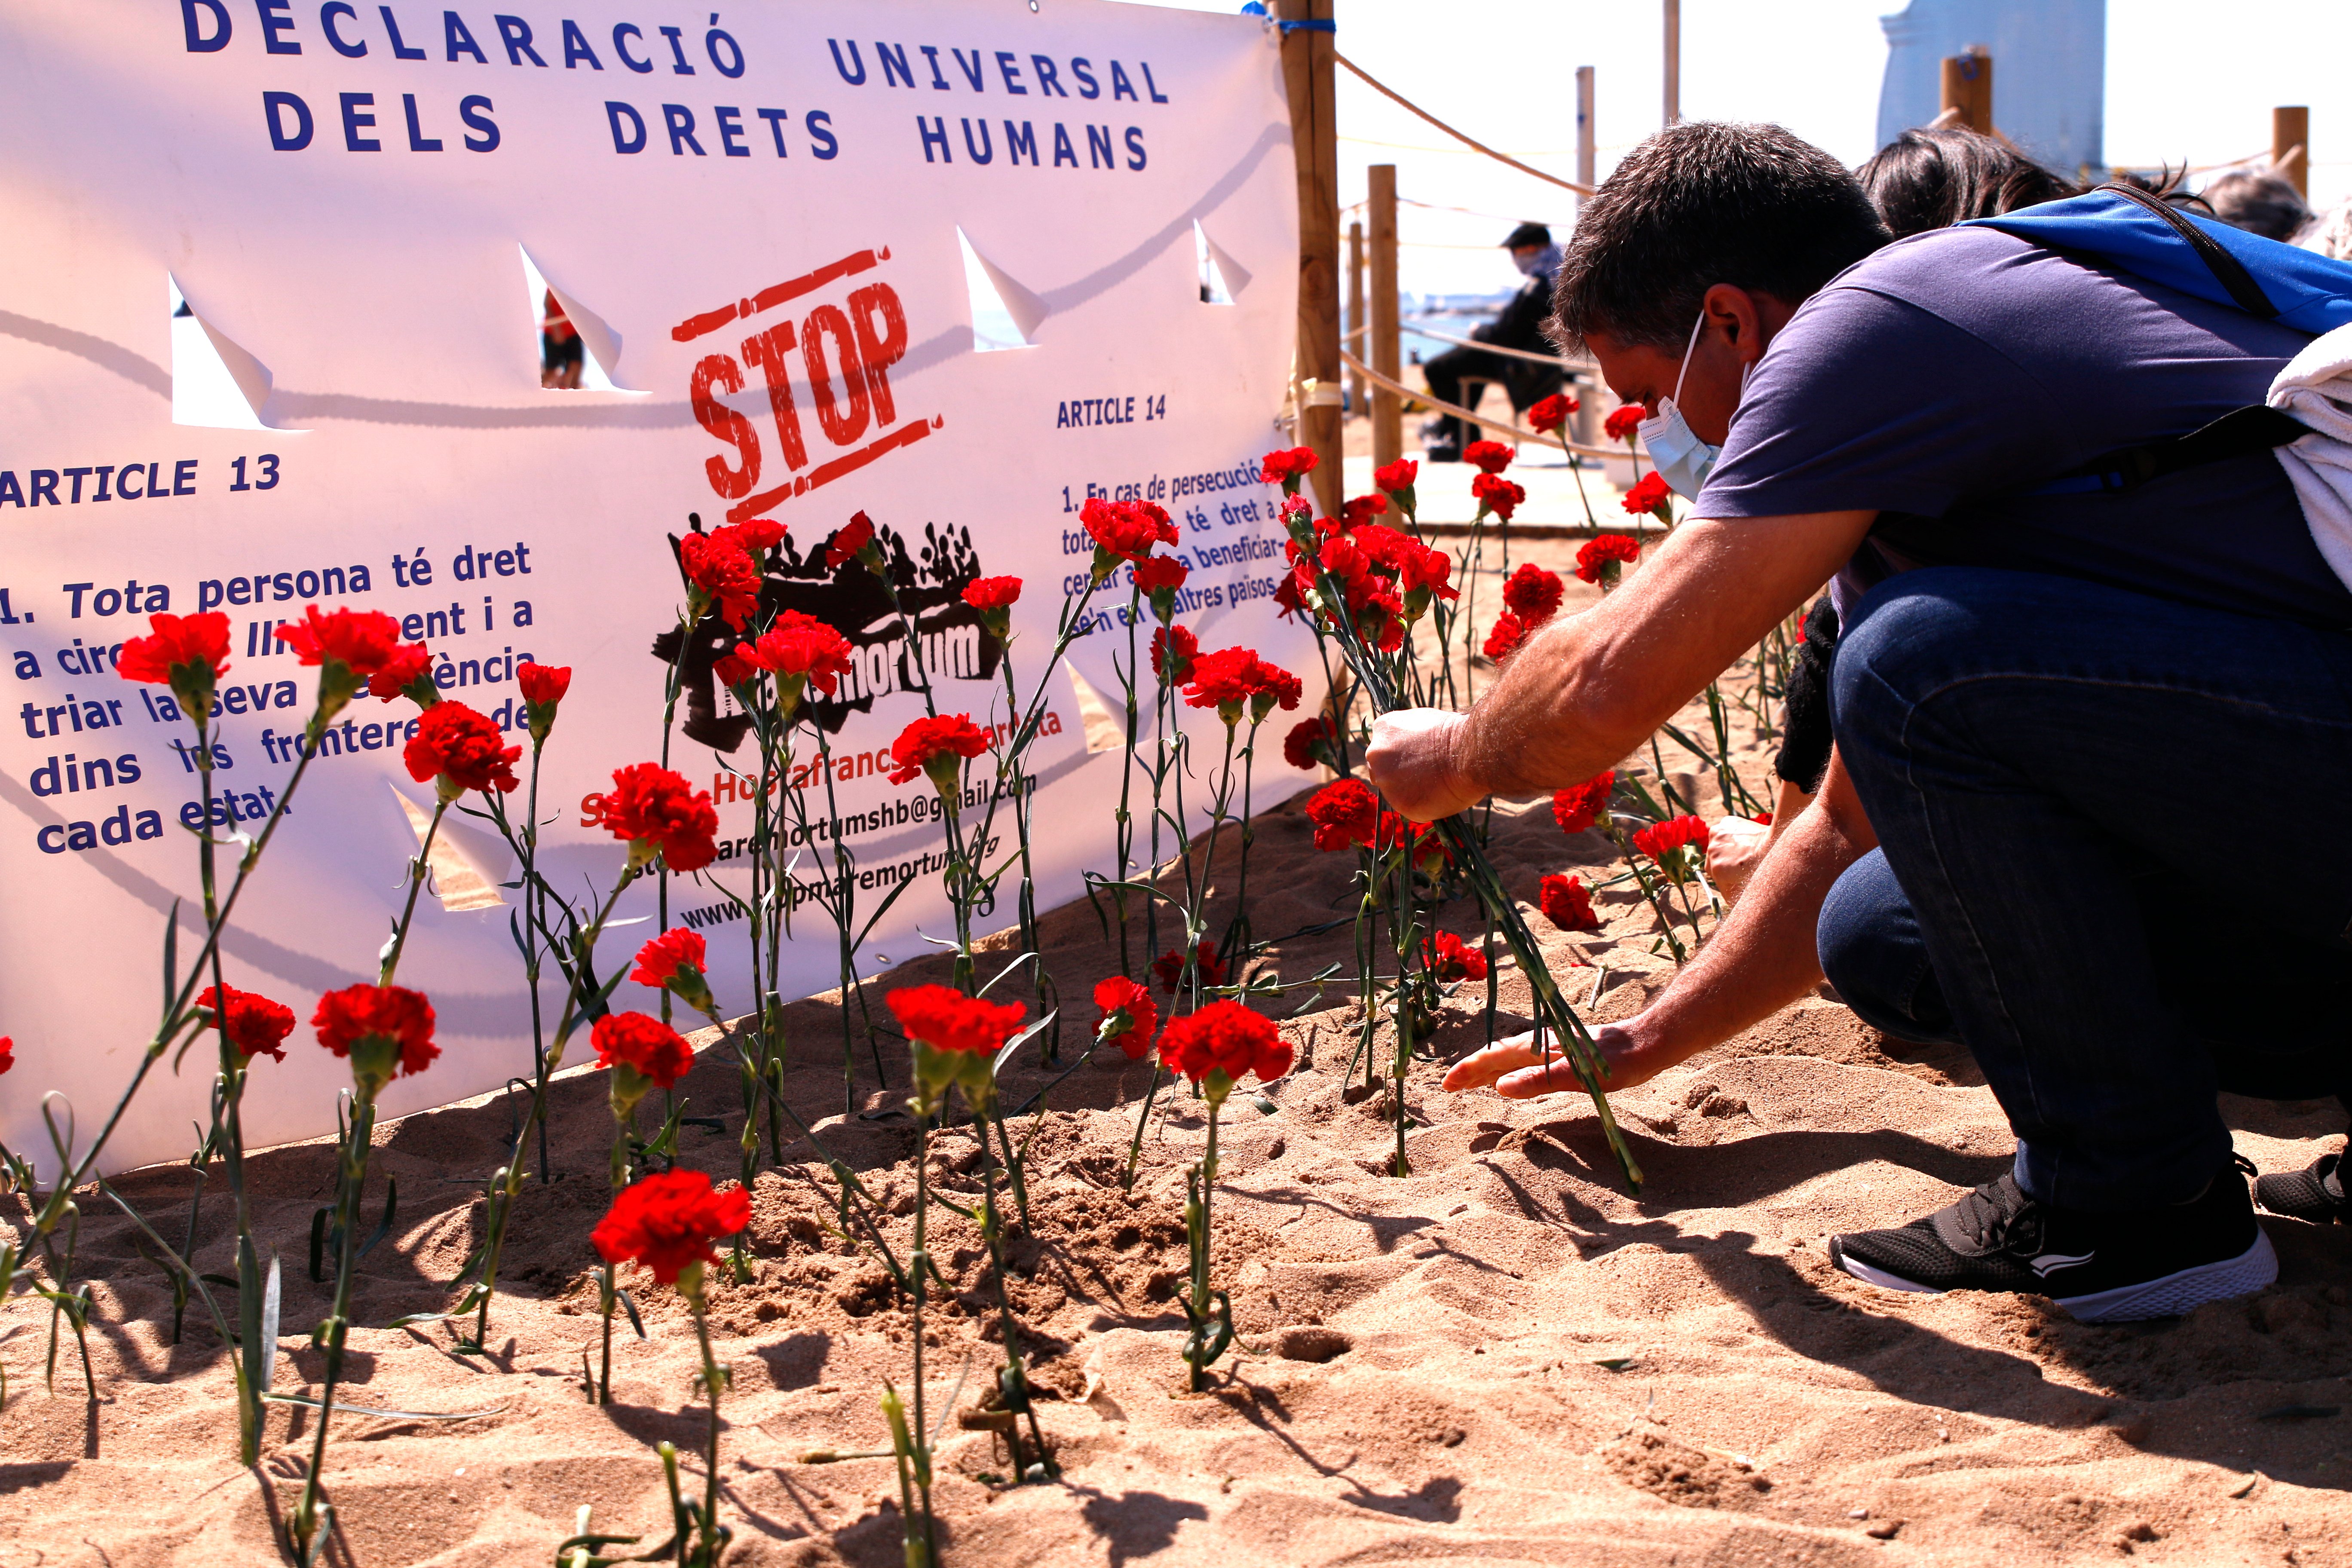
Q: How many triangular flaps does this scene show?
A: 6